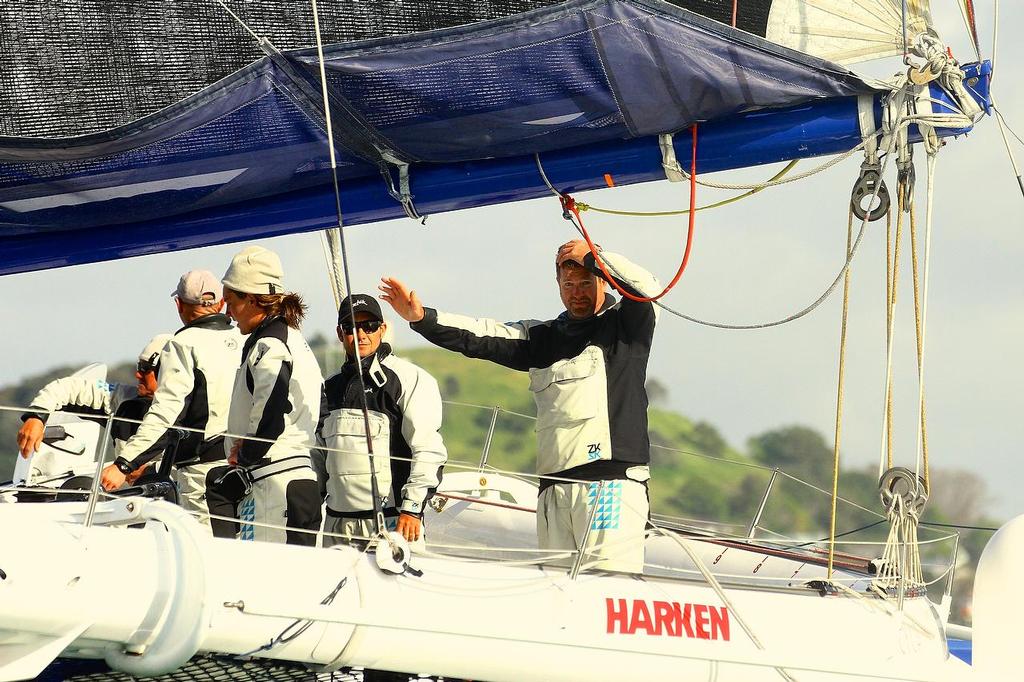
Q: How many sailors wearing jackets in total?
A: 5